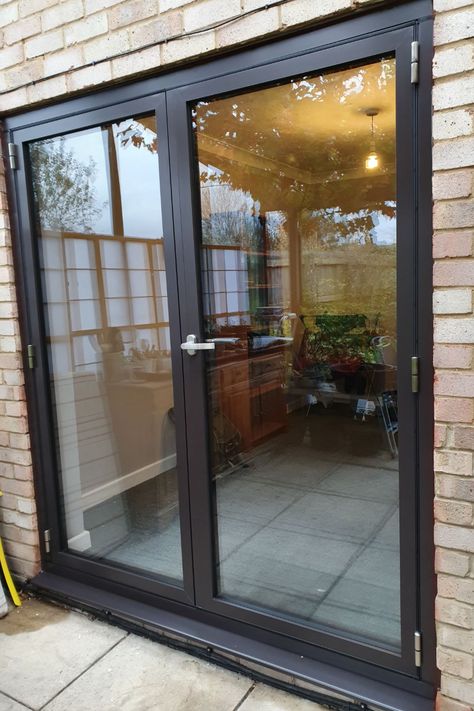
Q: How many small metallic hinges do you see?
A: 6